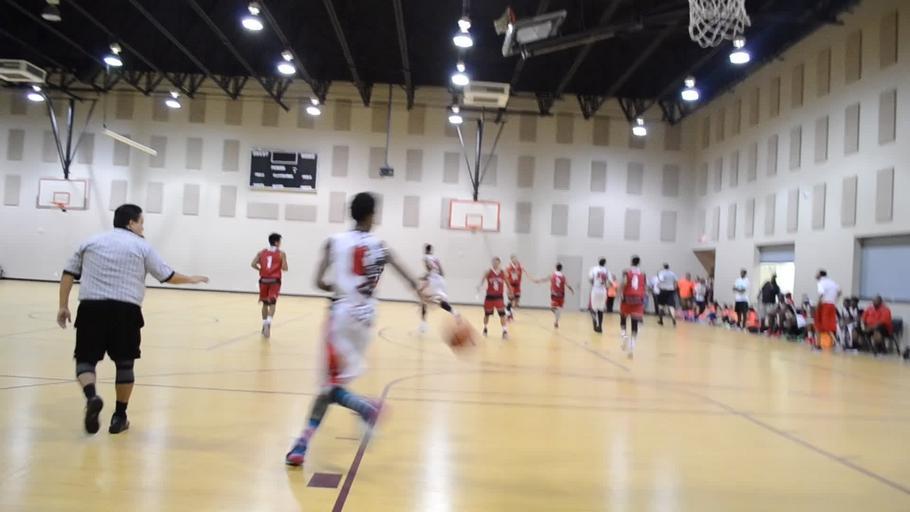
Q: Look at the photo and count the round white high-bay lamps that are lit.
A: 12